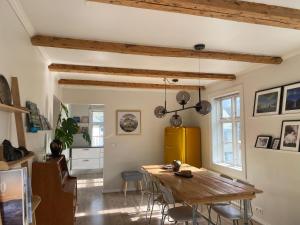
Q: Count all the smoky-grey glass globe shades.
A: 4